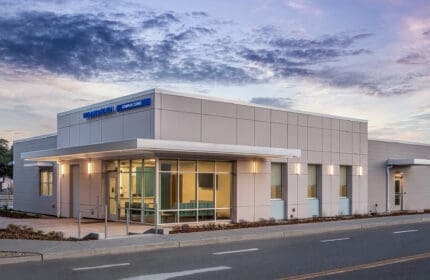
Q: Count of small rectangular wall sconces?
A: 6